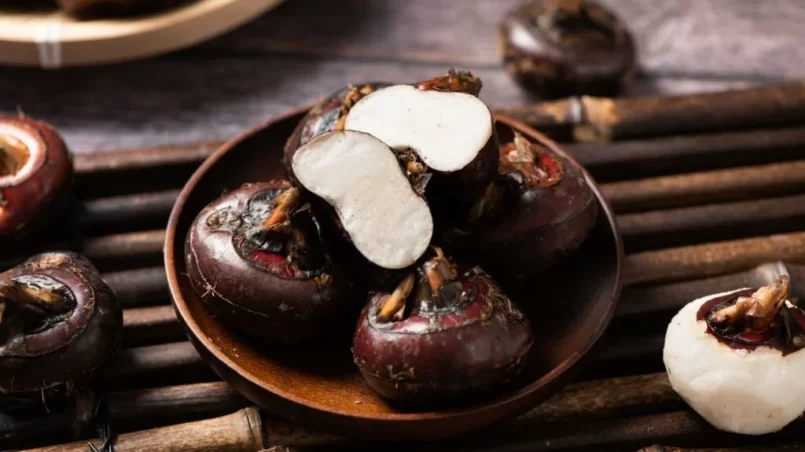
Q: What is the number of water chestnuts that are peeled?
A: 1